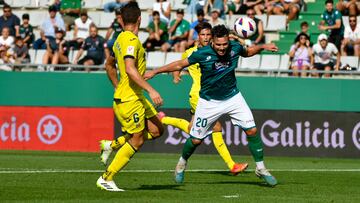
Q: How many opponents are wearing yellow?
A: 2